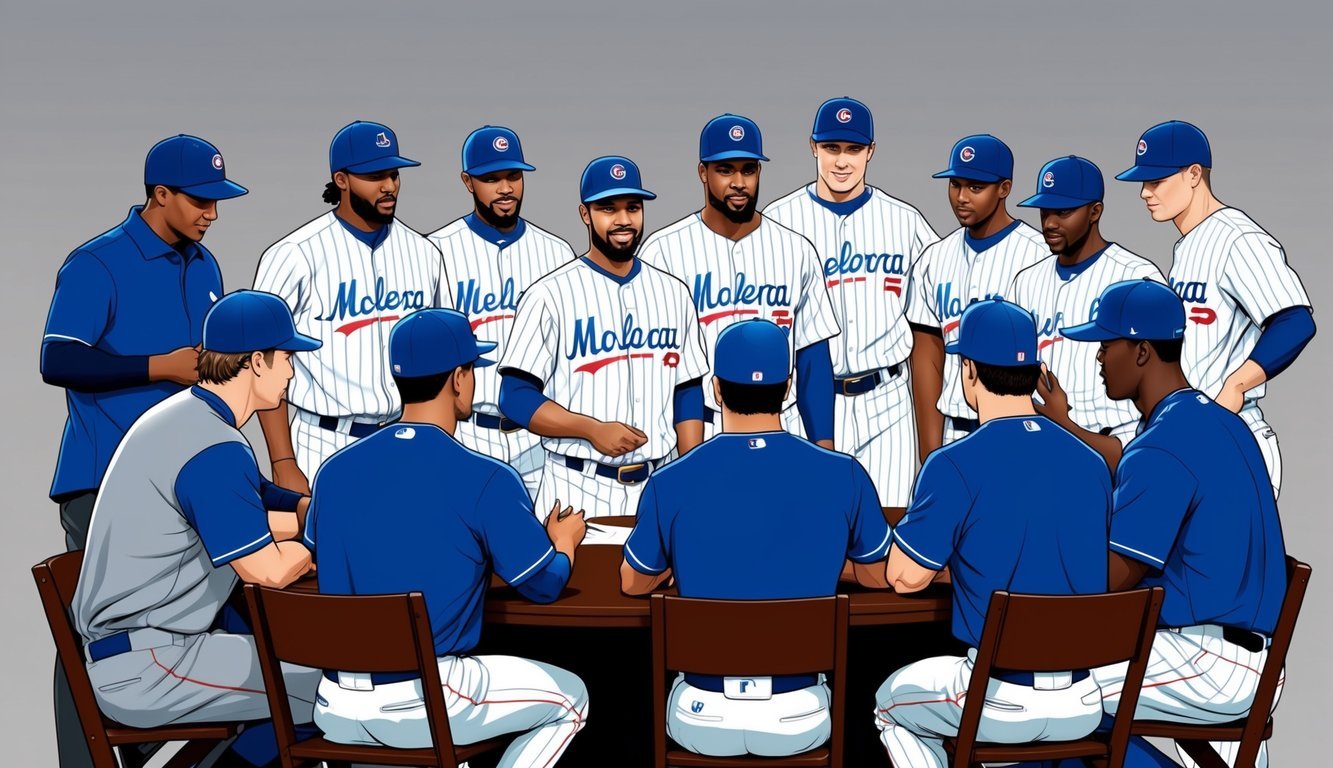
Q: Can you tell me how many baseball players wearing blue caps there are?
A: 14